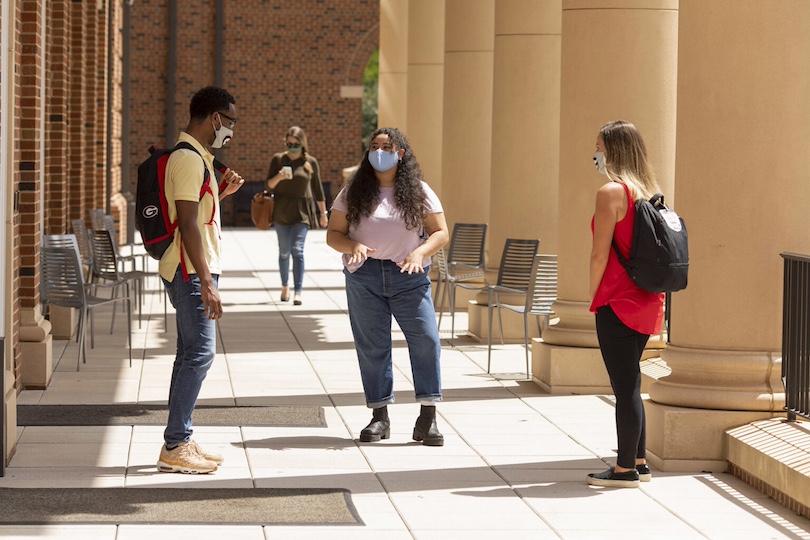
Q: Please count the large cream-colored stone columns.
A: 6